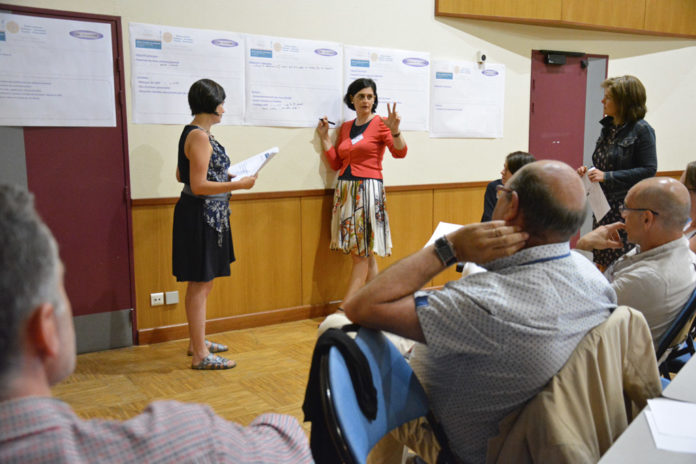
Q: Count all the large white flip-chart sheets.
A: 5